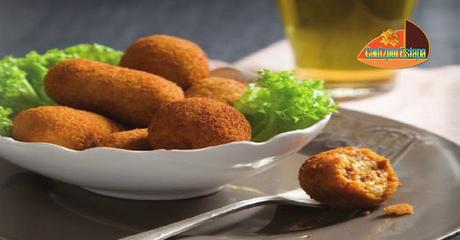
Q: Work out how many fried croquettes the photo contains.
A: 7